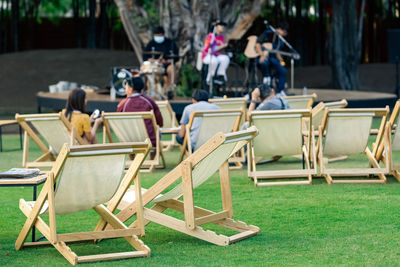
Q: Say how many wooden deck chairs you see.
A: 12